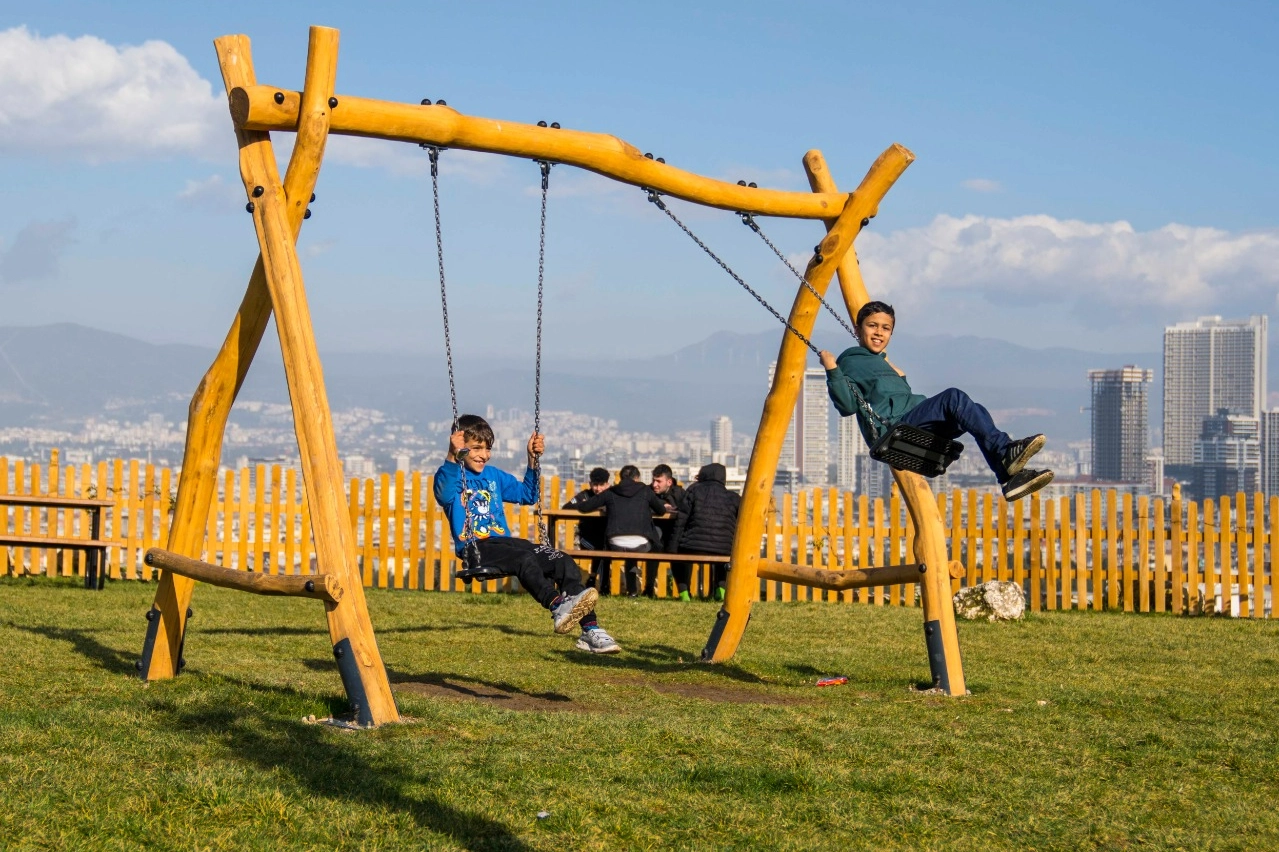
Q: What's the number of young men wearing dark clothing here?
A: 4